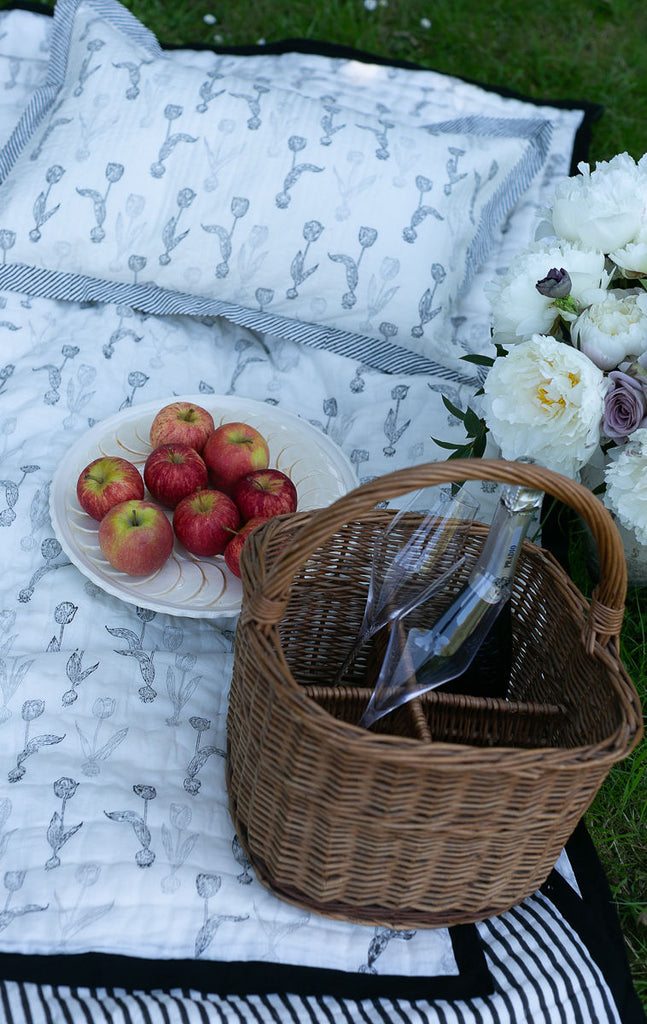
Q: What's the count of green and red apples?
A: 8